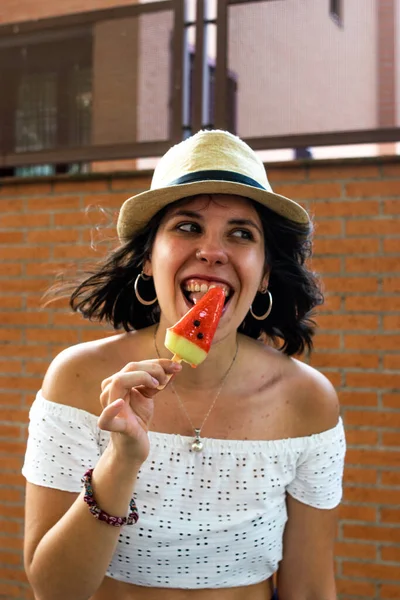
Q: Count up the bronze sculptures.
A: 0